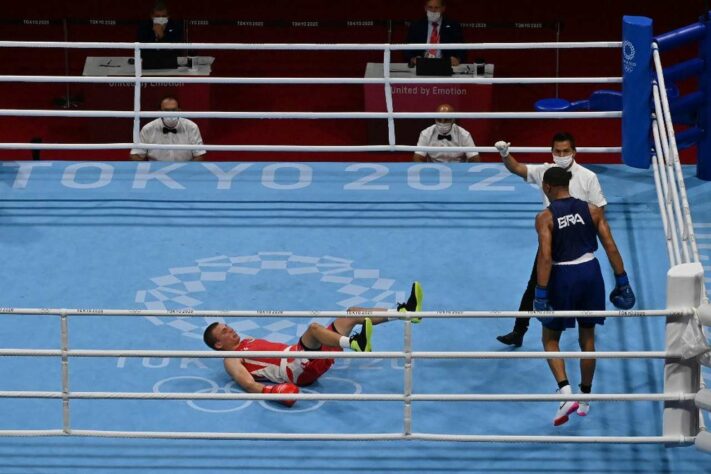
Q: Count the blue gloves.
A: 2